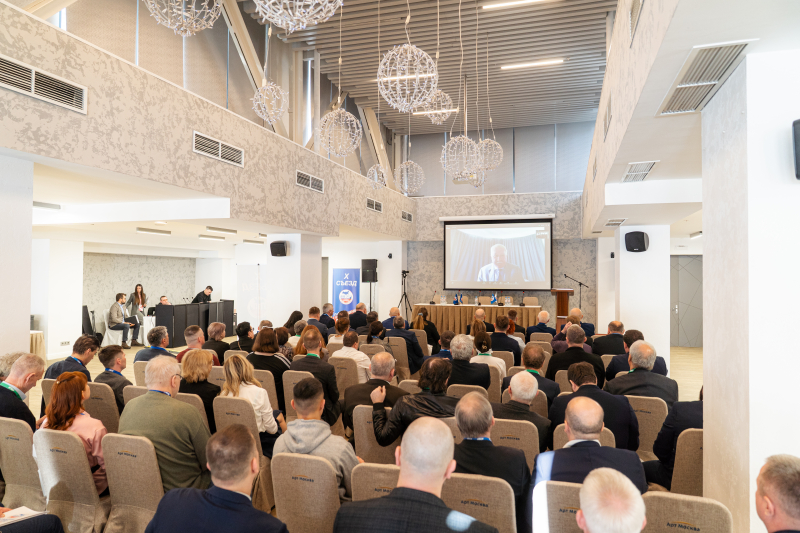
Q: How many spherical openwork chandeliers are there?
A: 11